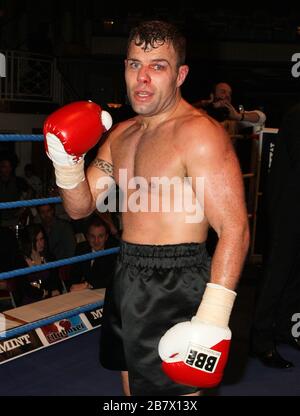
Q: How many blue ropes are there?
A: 4